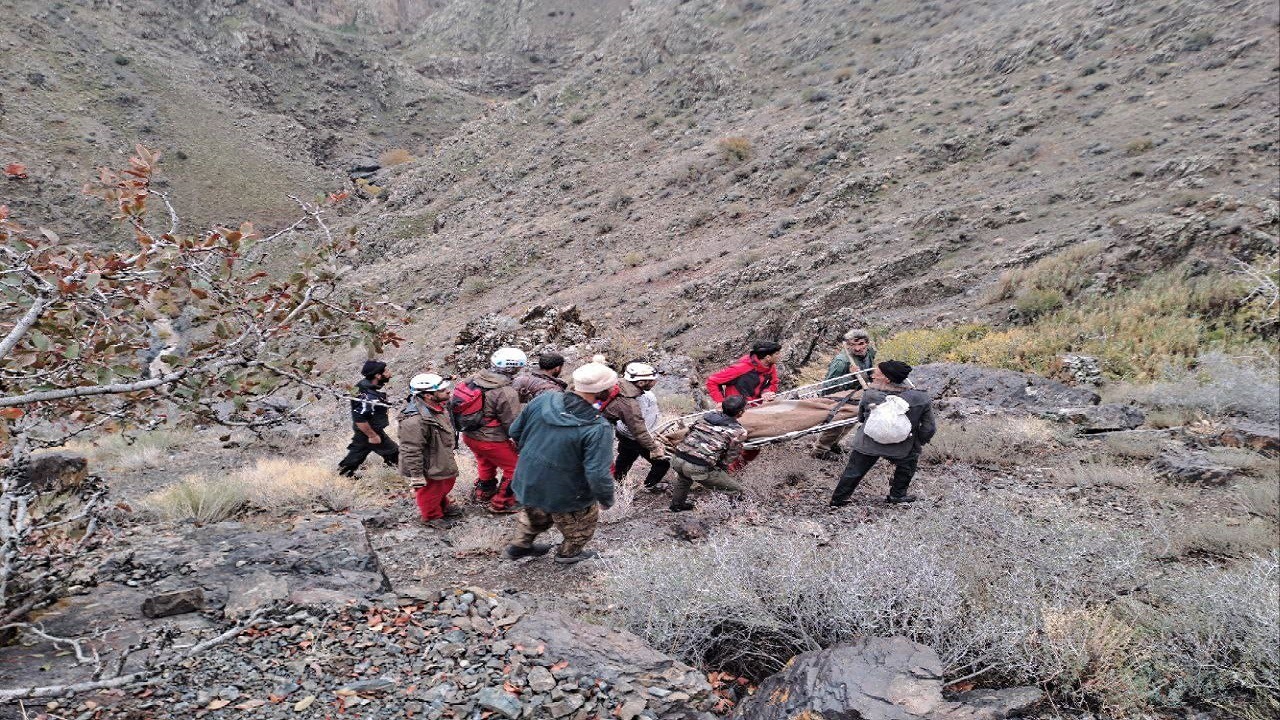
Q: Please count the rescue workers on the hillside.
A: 10